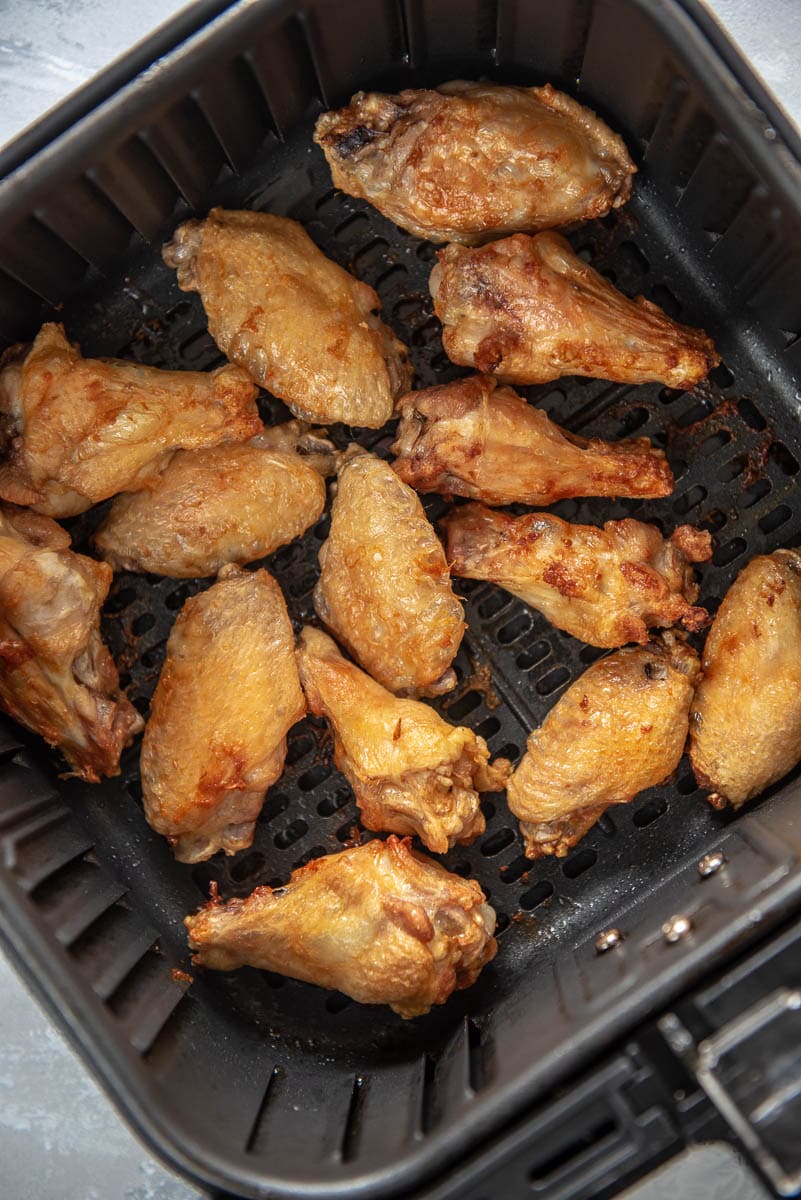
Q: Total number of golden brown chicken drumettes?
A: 7